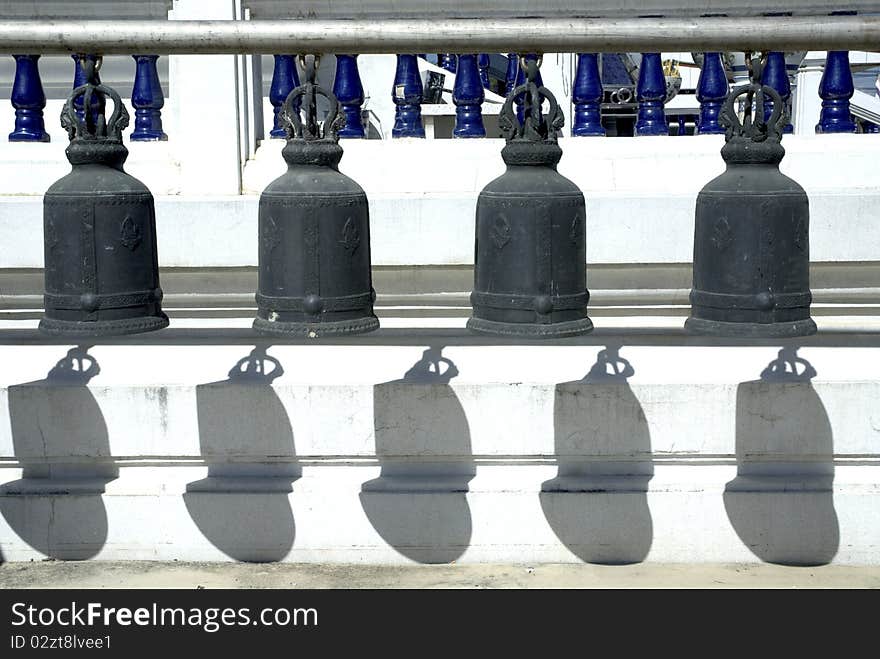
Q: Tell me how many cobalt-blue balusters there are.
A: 13